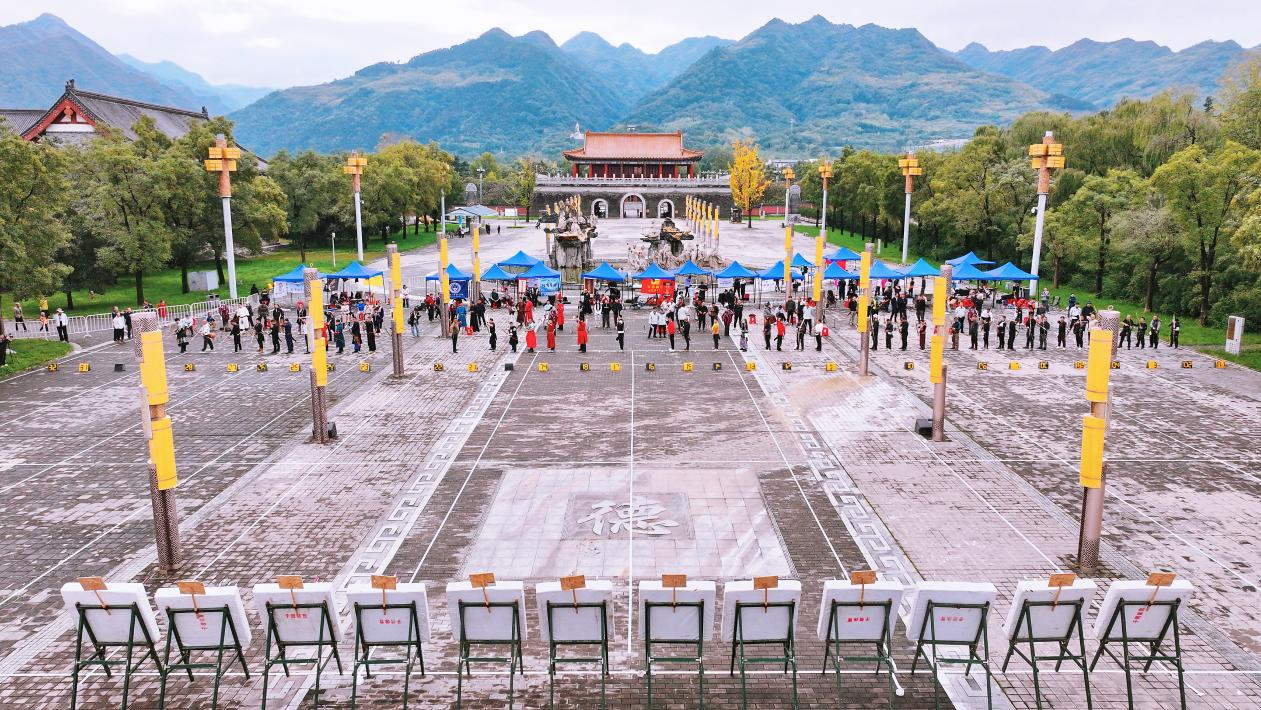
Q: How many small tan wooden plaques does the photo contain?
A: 11